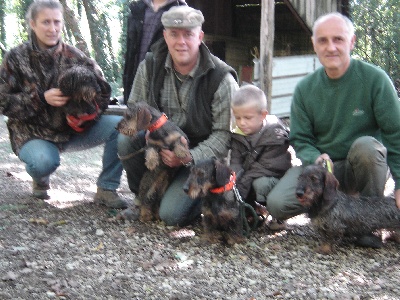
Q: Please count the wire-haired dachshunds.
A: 4